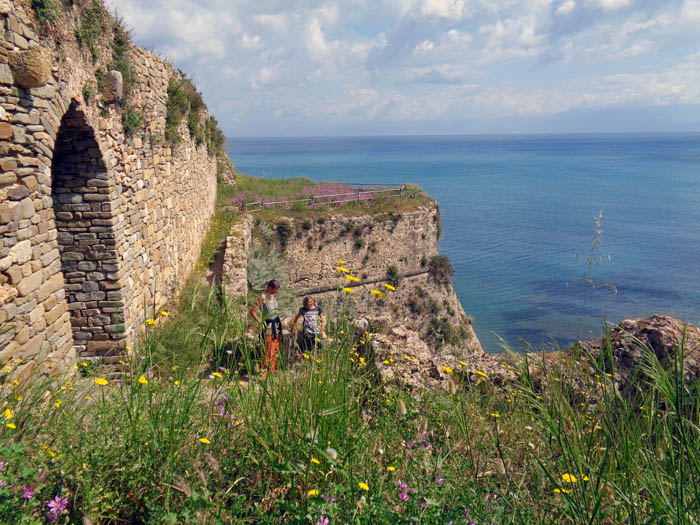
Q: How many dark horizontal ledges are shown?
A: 1